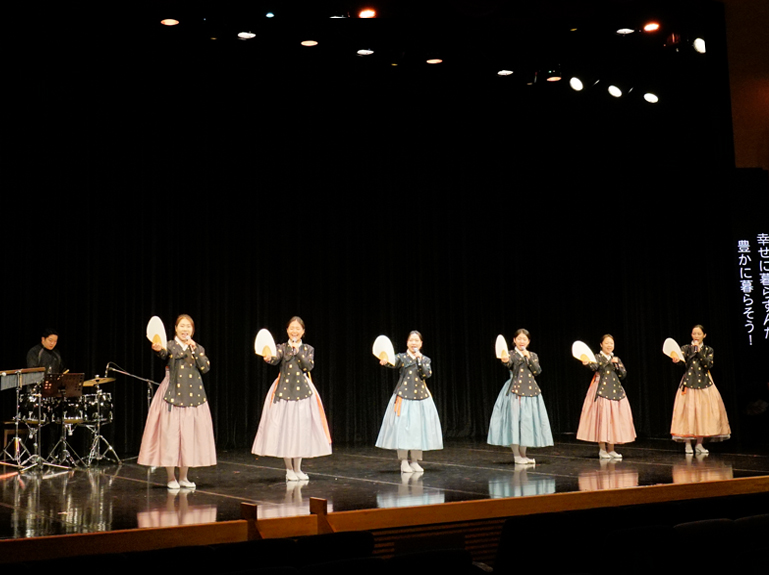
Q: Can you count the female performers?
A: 6